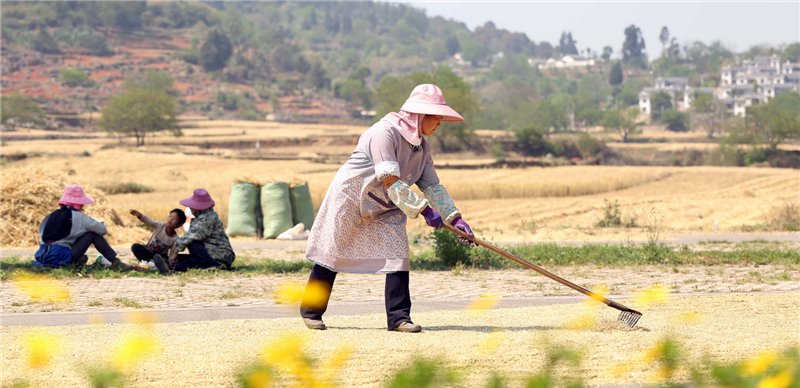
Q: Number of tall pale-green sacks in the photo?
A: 3